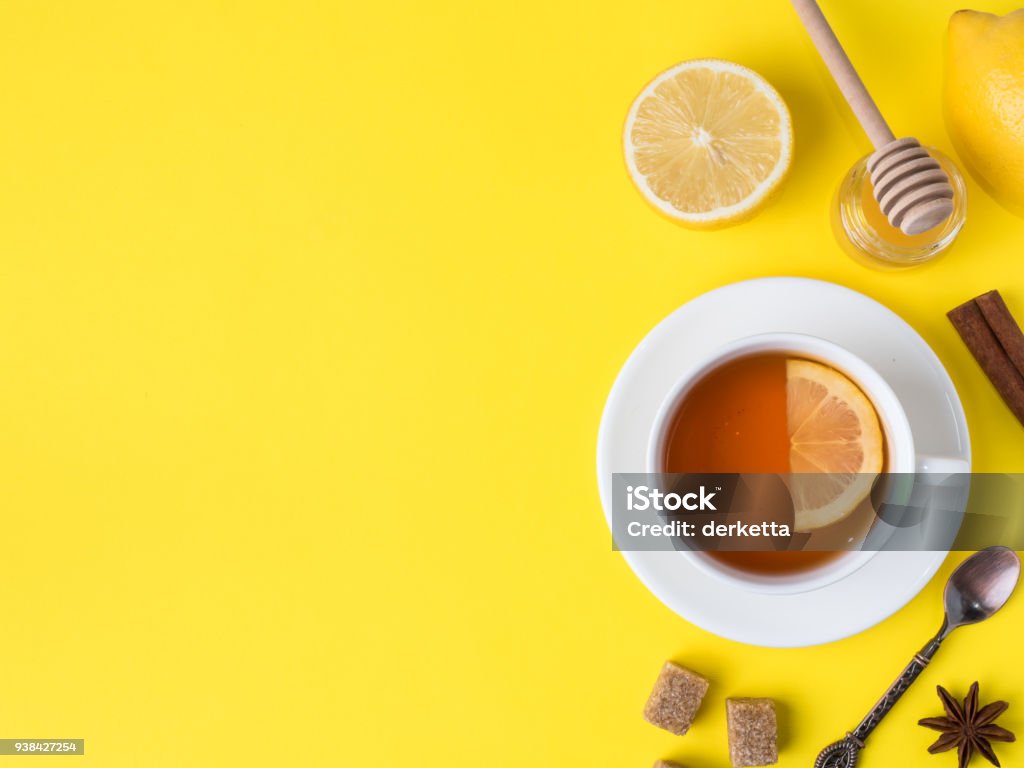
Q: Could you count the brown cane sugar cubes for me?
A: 3